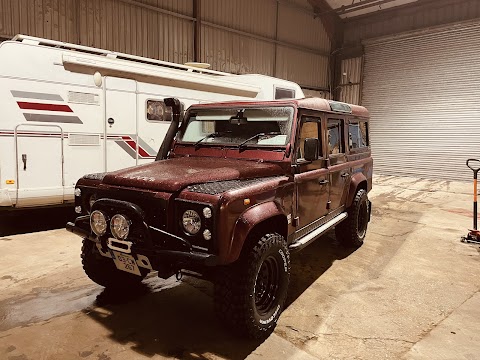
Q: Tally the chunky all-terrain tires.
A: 3